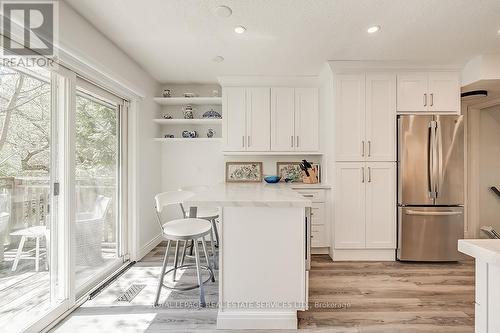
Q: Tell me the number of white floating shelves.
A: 3